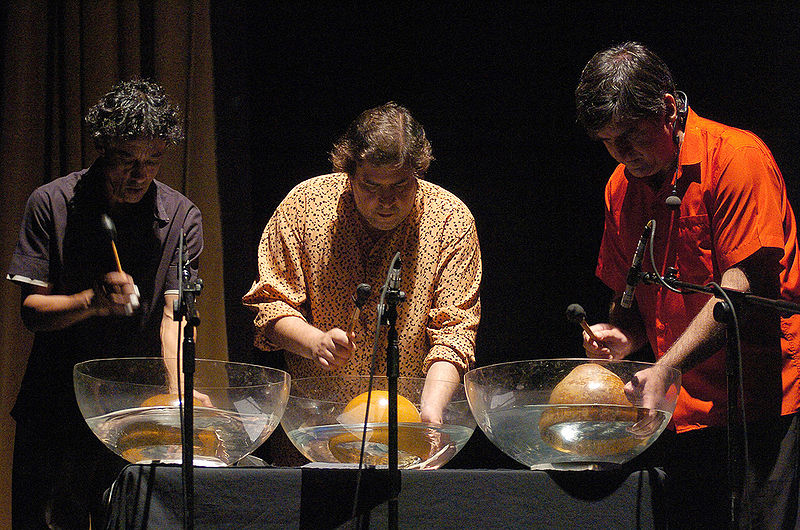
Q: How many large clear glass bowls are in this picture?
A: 3